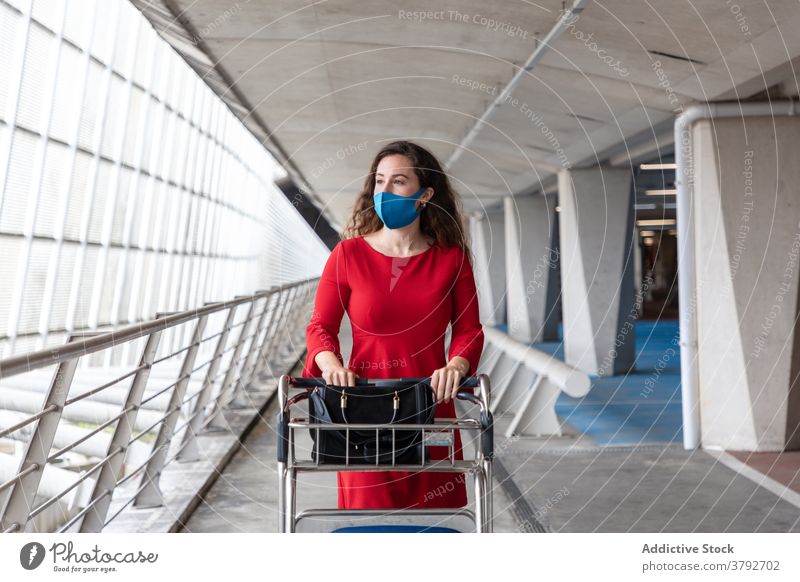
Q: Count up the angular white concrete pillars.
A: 4